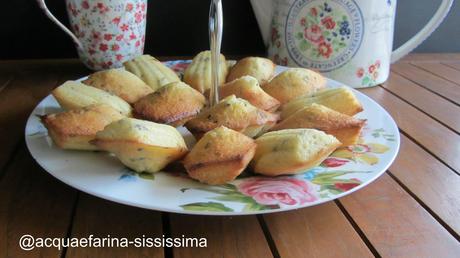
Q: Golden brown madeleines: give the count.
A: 15